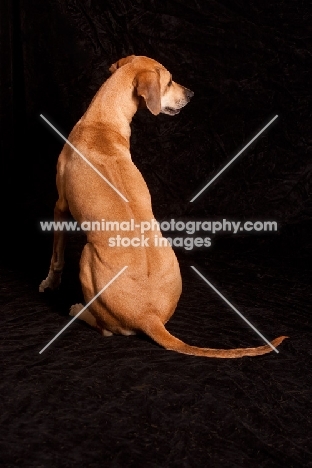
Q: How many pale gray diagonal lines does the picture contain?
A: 4